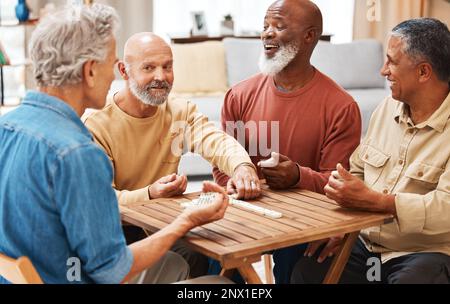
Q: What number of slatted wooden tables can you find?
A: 1